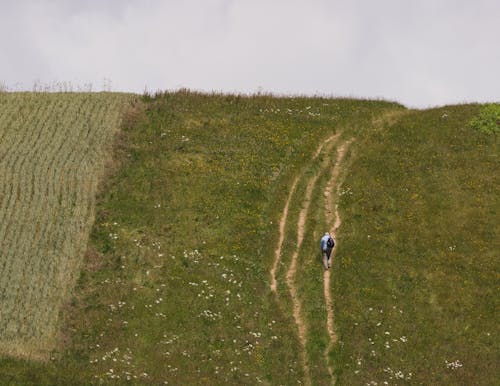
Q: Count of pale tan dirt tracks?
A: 3